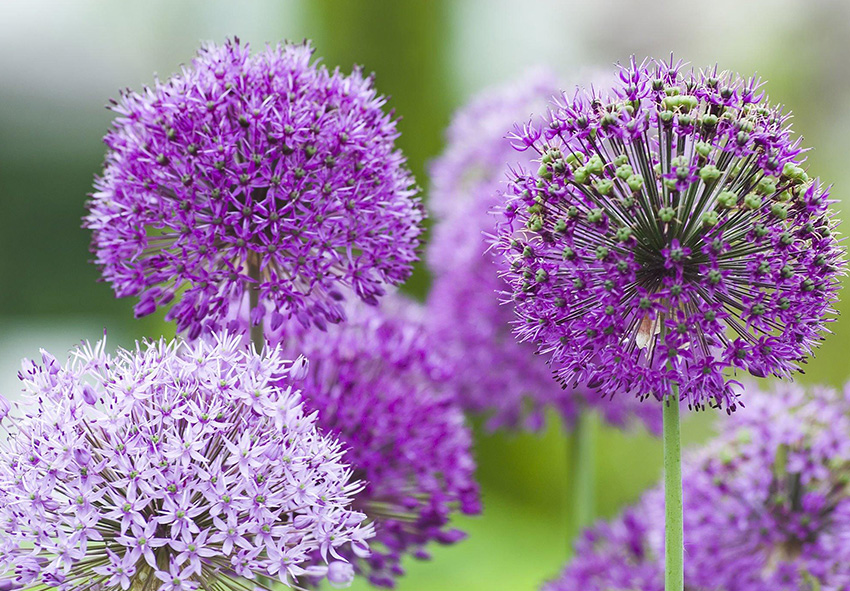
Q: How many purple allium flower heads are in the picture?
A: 6